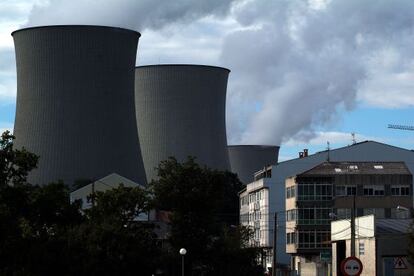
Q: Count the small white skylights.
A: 3